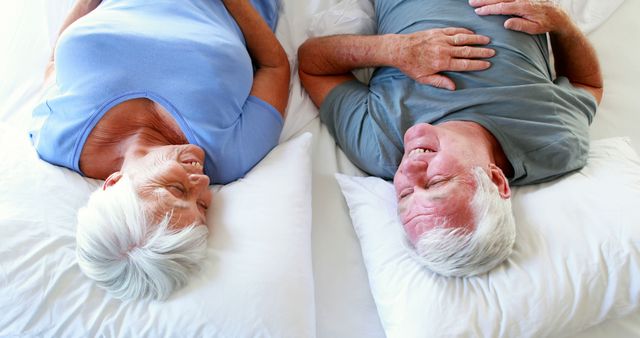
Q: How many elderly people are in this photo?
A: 2